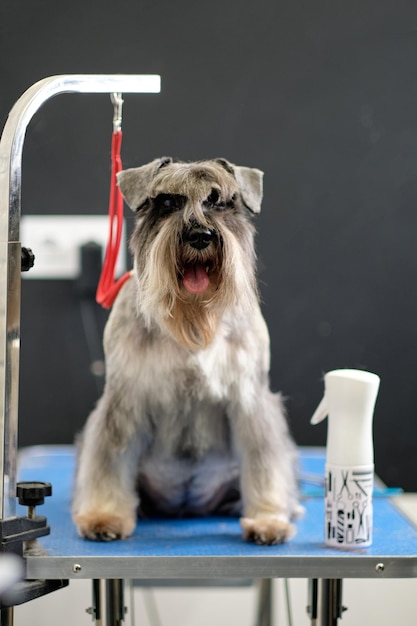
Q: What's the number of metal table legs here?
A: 2